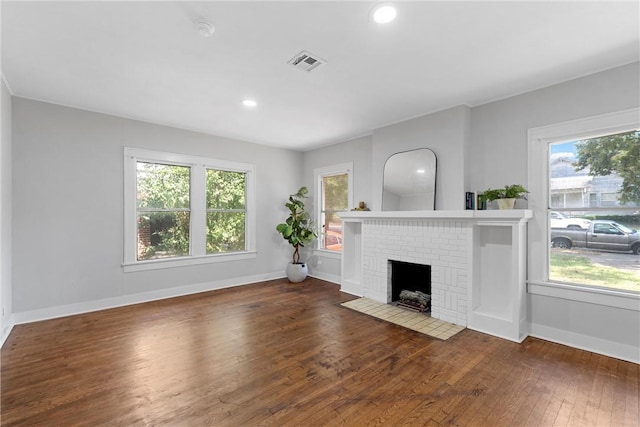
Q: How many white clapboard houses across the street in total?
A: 1